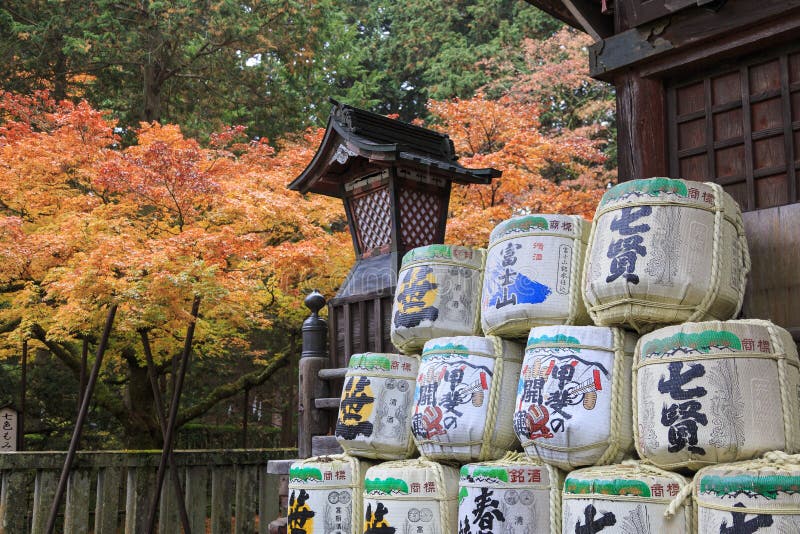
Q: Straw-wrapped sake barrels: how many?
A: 12